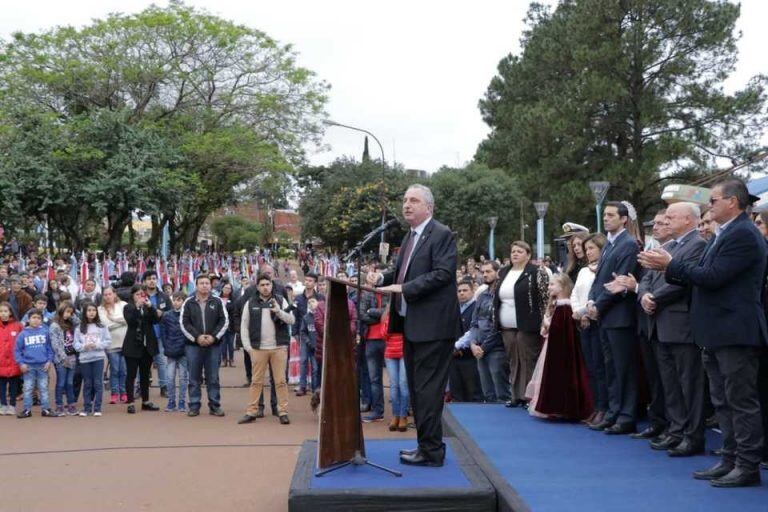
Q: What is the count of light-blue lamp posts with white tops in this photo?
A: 3